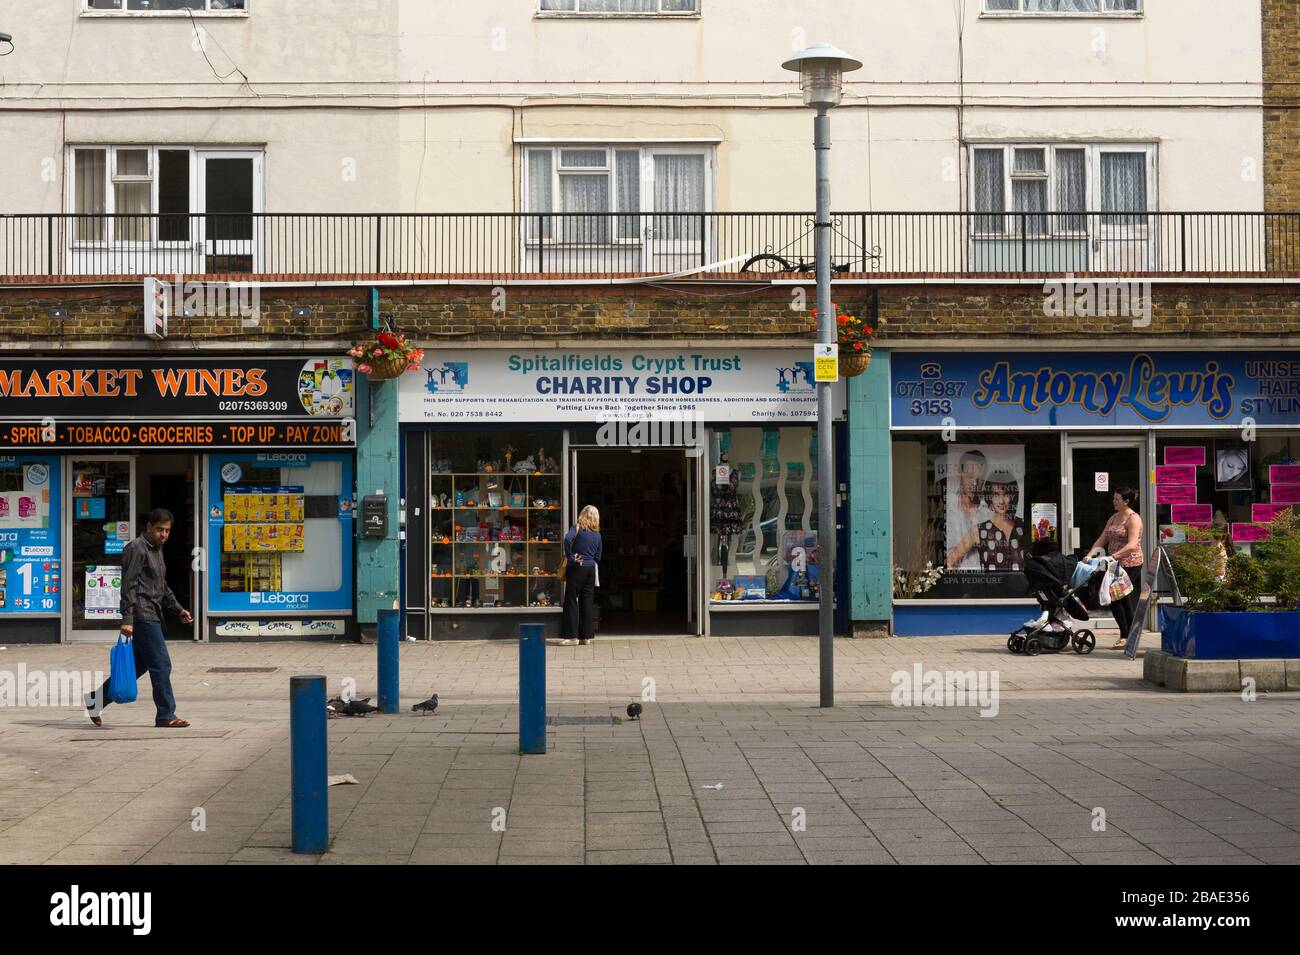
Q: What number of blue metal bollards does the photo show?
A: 3